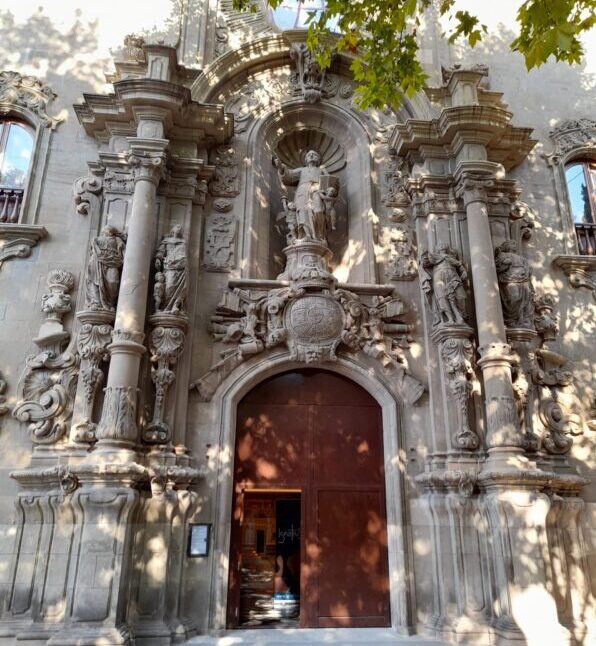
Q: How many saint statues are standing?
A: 5